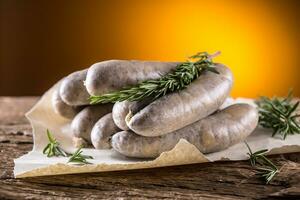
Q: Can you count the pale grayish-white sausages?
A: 8